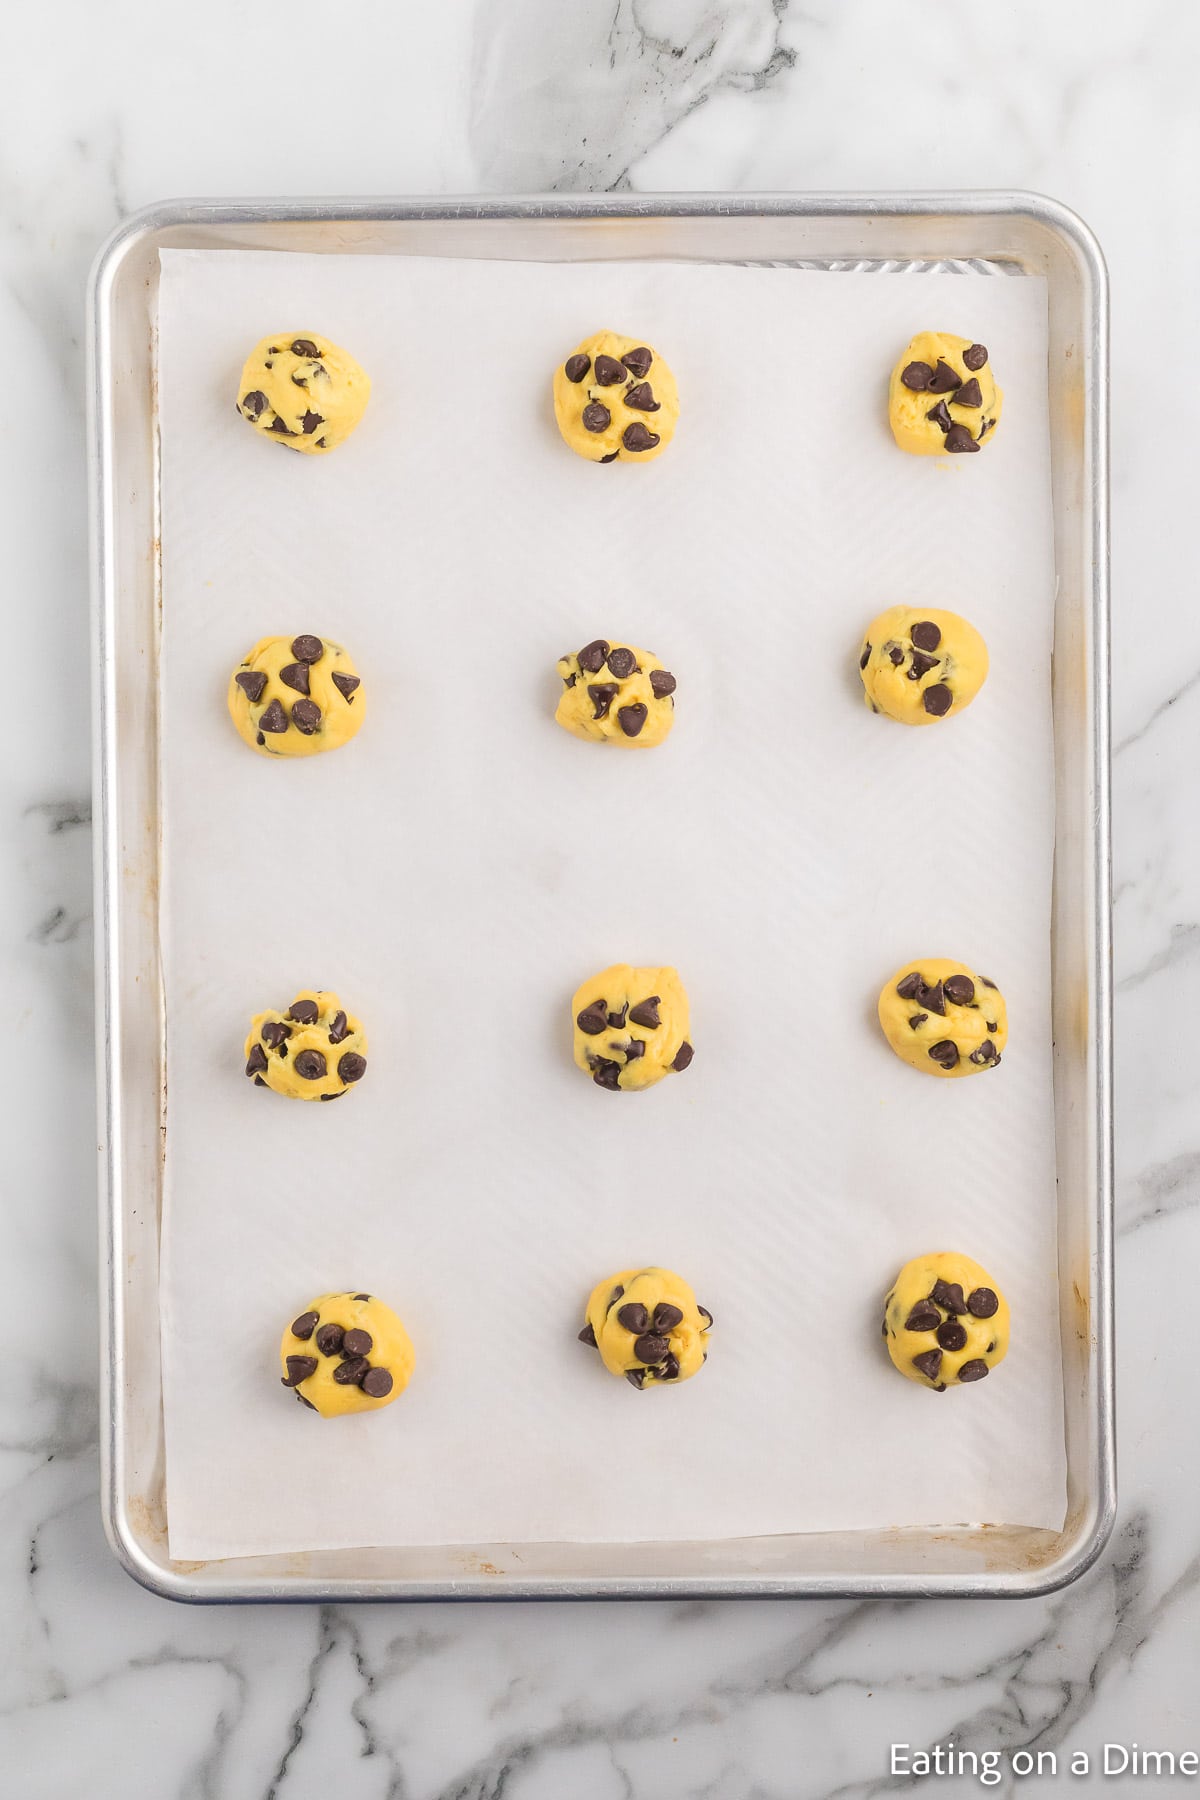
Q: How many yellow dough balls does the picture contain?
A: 12